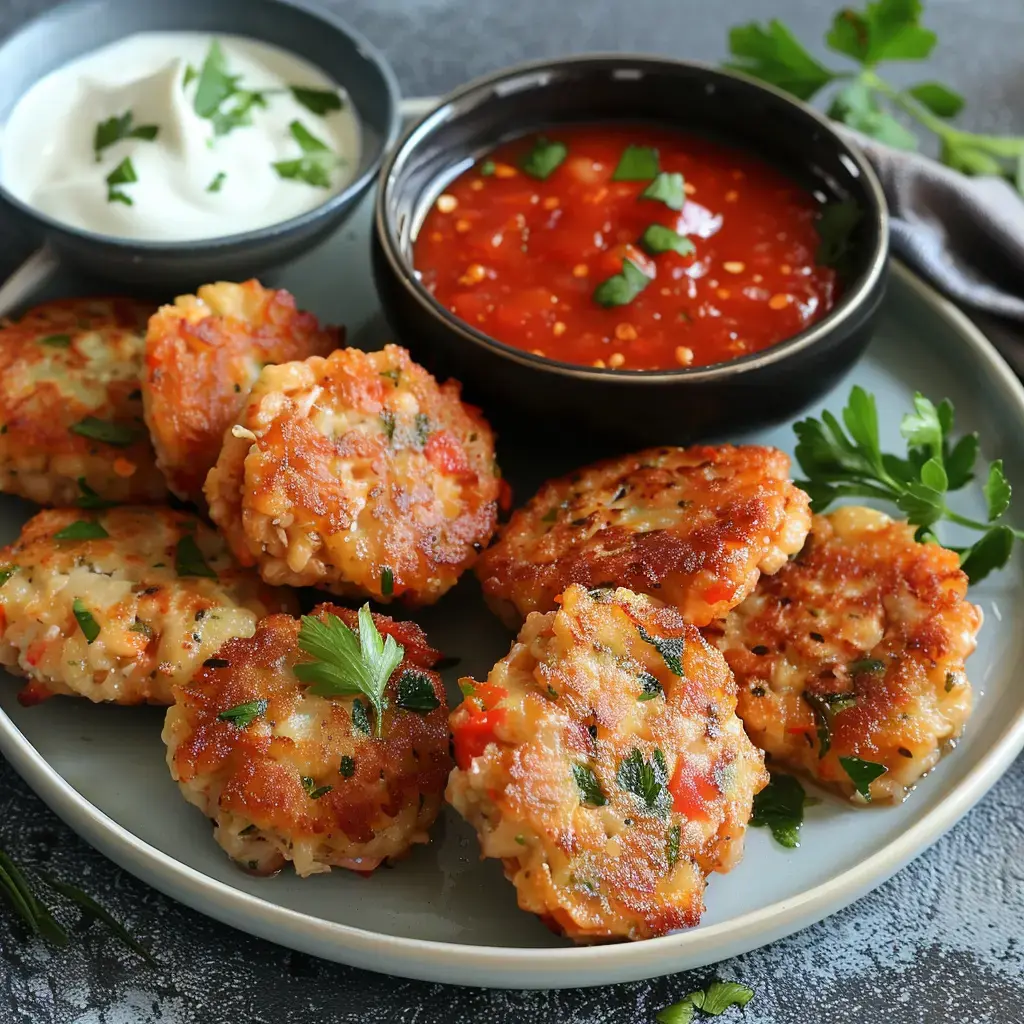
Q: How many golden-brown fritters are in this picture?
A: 8